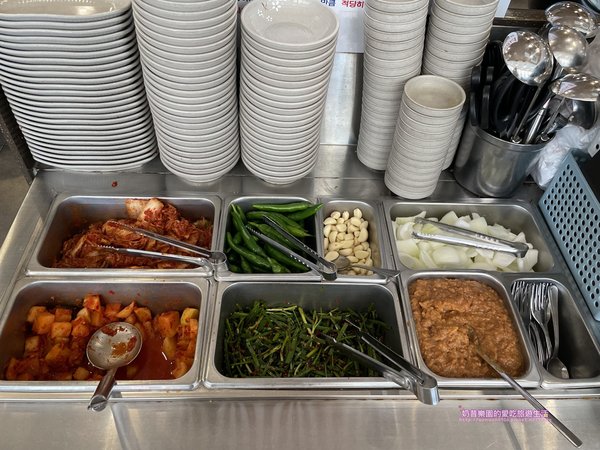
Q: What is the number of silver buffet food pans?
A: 8